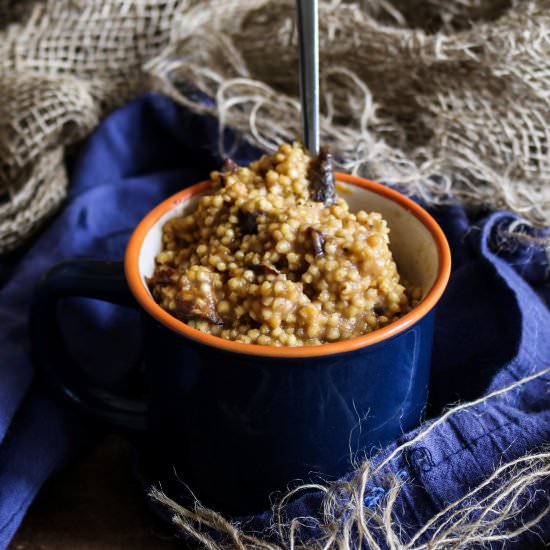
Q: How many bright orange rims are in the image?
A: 1